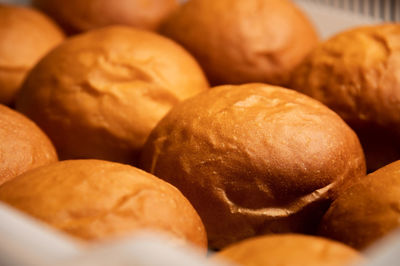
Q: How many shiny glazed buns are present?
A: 10